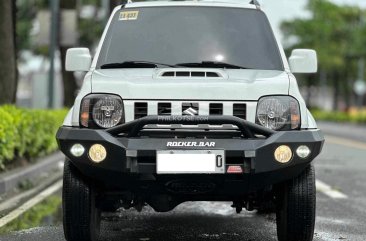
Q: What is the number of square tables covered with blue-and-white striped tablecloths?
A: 0